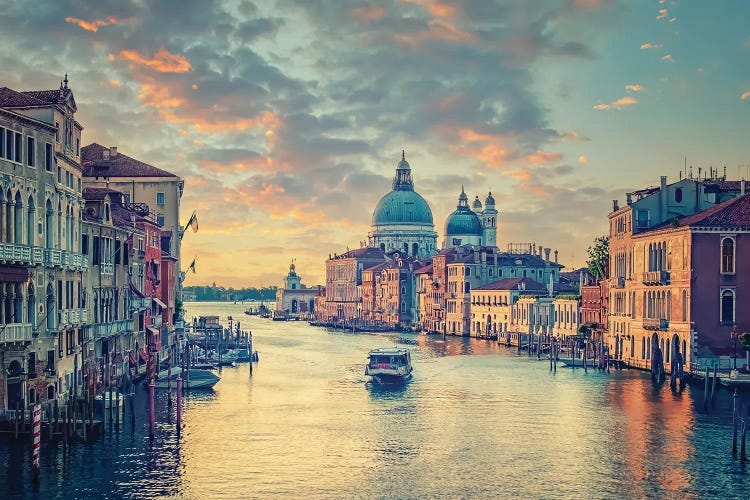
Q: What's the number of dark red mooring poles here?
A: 2